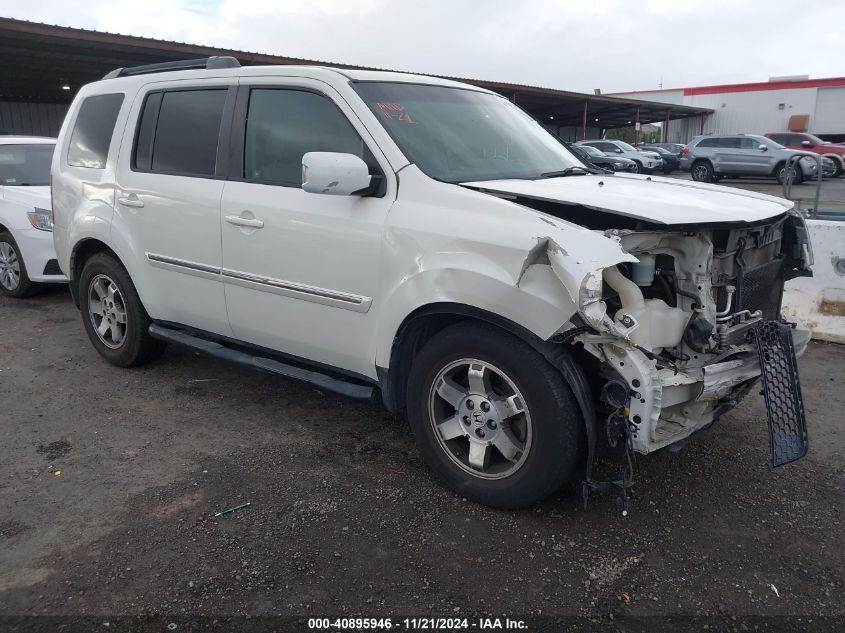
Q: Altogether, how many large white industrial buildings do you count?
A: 1